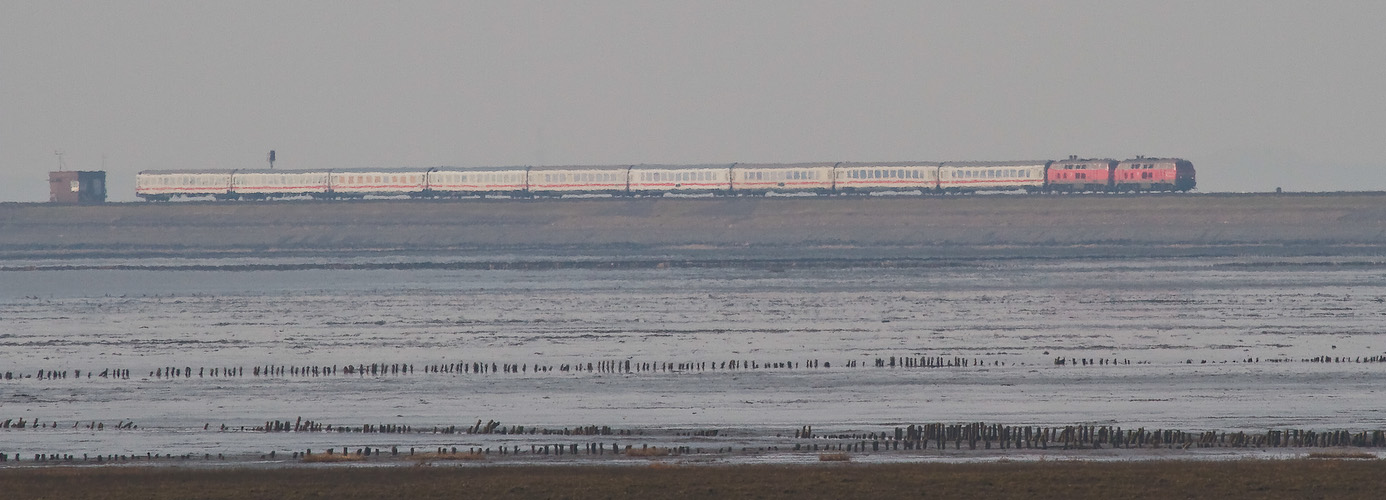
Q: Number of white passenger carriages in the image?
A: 9